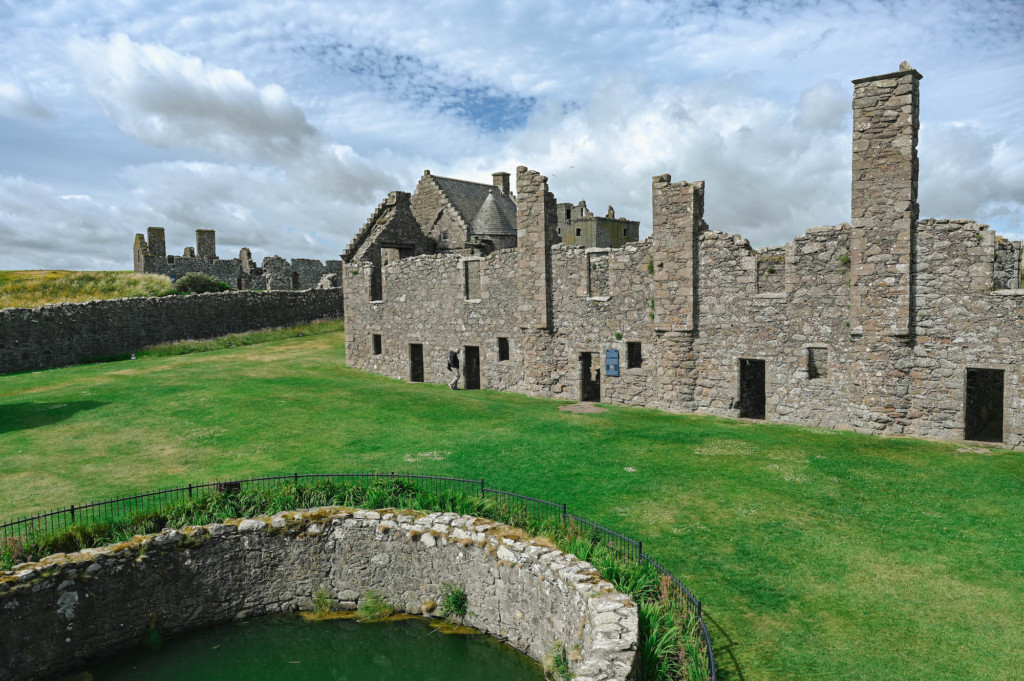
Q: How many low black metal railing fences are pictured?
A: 1